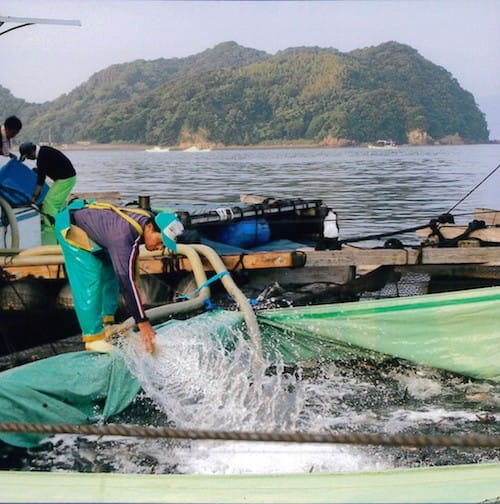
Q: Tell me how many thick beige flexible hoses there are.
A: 2